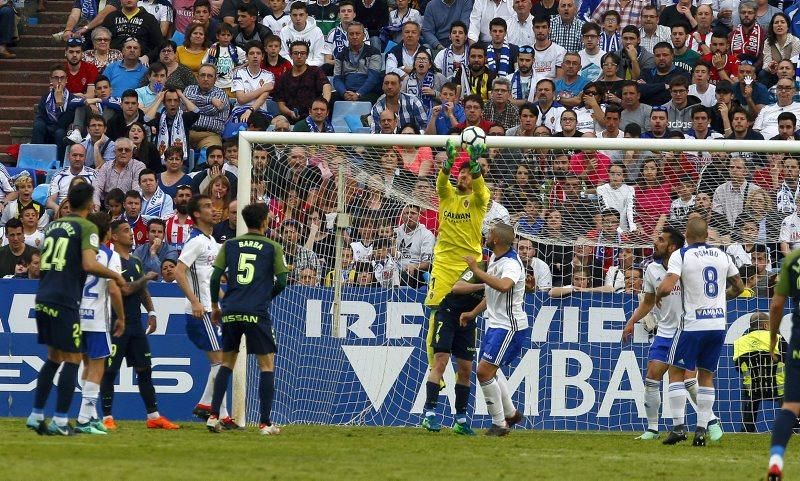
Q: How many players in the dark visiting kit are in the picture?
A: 5